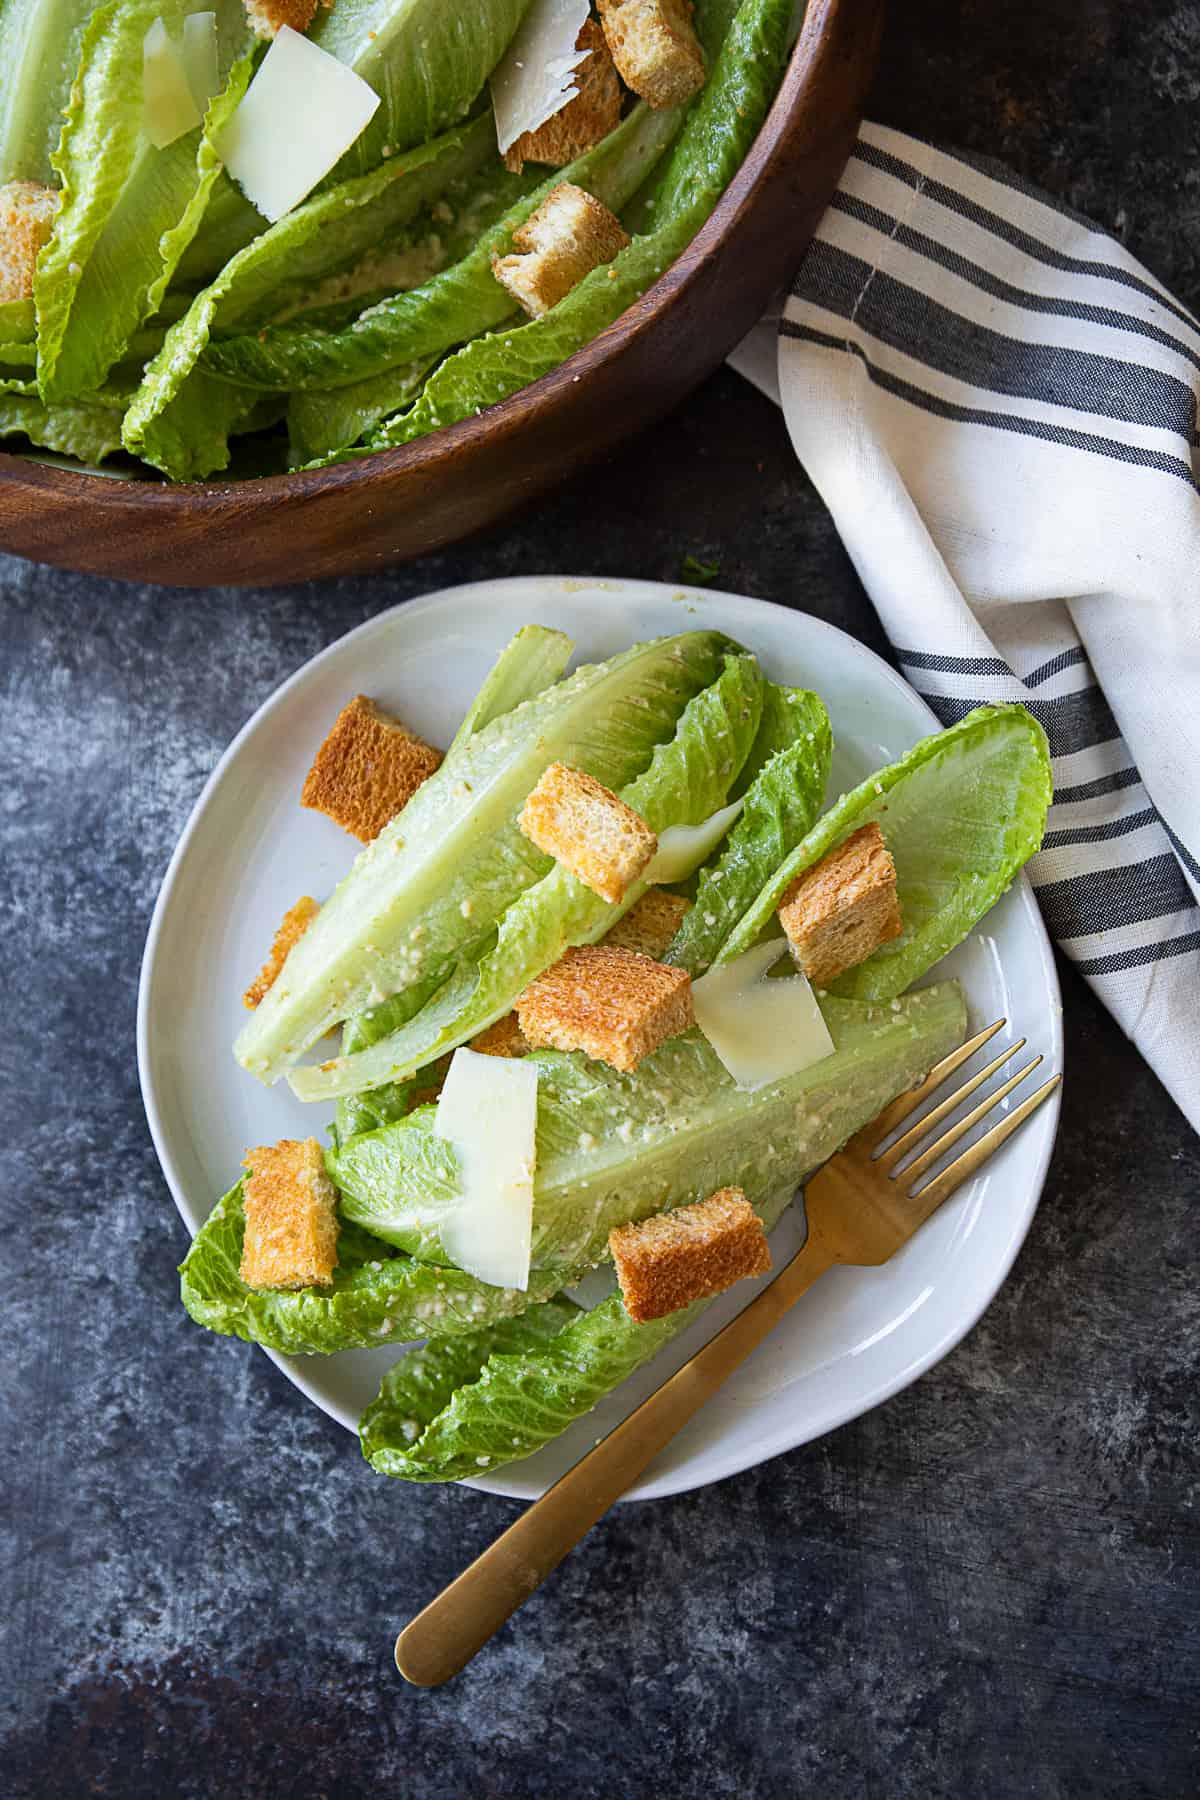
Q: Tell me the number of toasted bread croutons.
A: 14